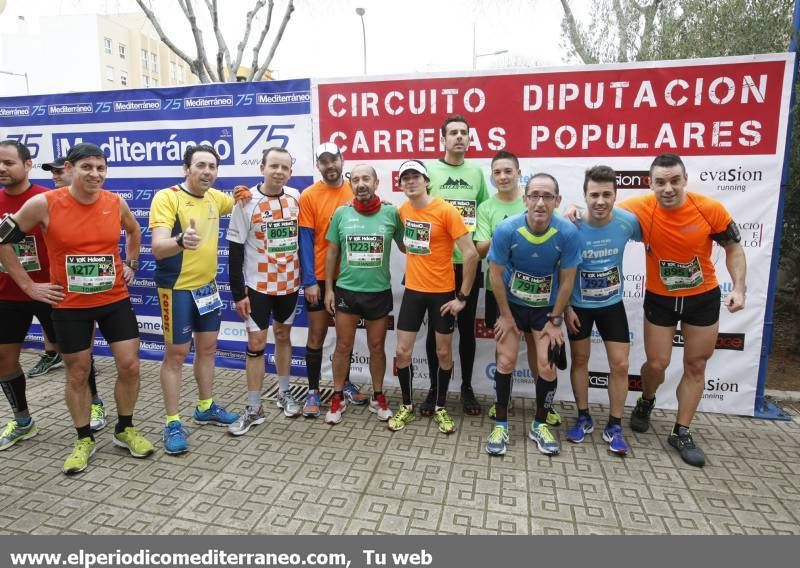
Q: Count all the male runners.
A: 13